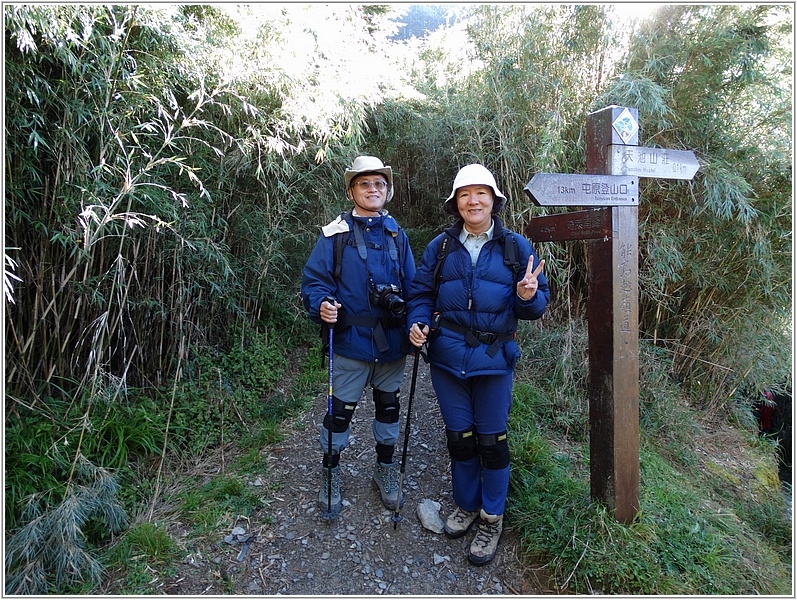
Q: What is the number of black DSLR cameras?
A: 1